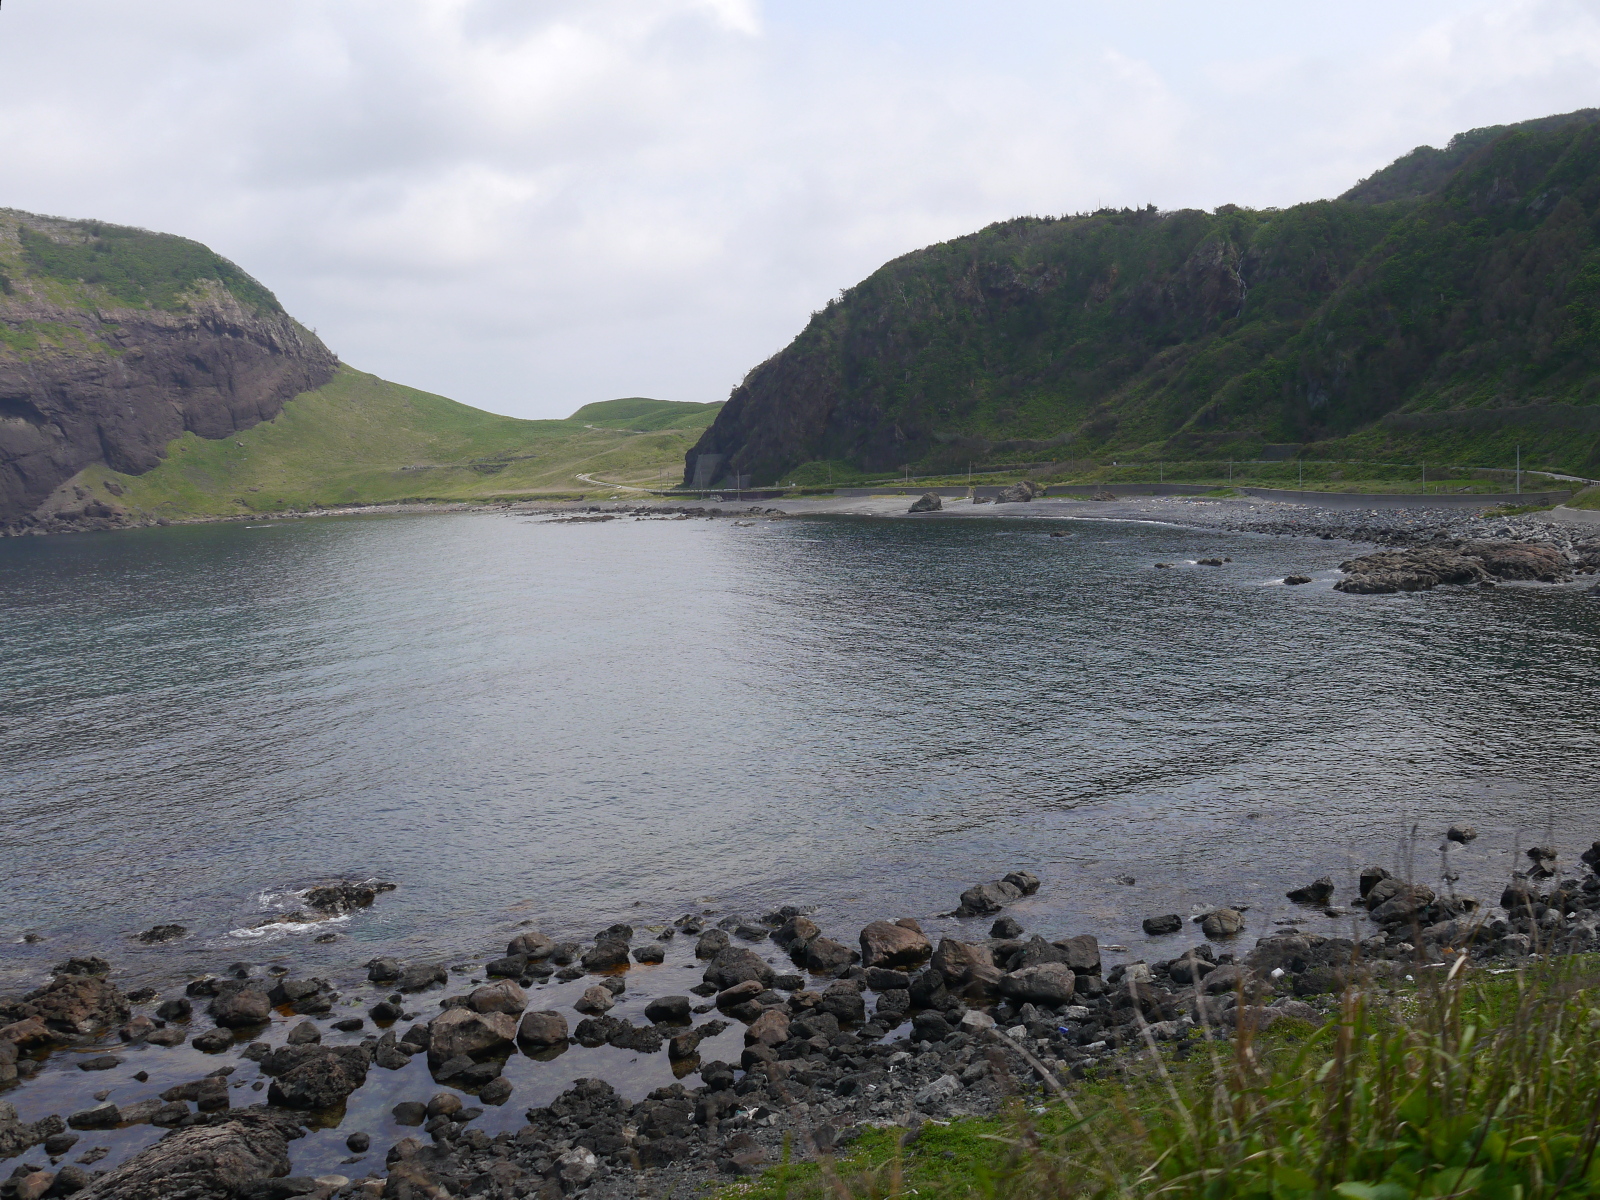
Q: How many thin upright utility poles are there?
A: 13